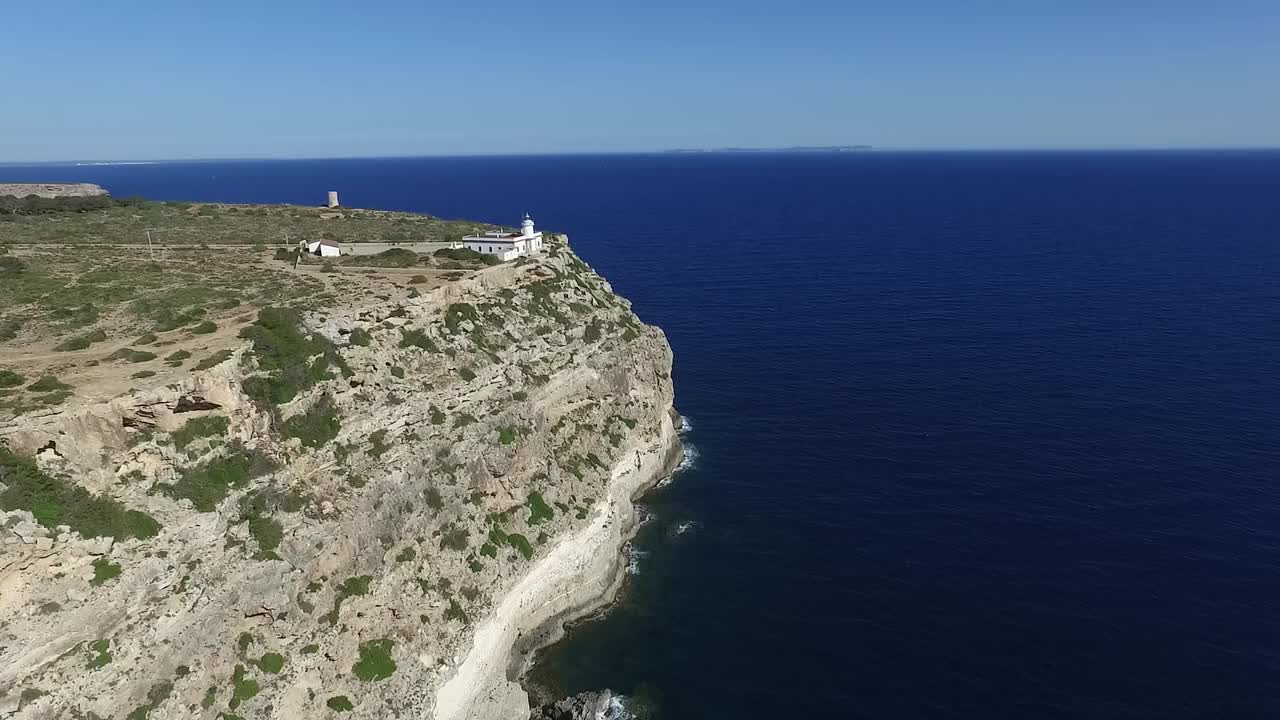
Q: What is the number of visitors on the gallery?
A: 0